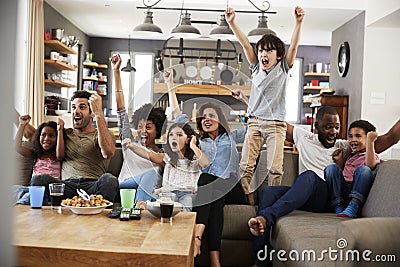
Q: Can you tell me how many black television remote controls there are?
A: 3